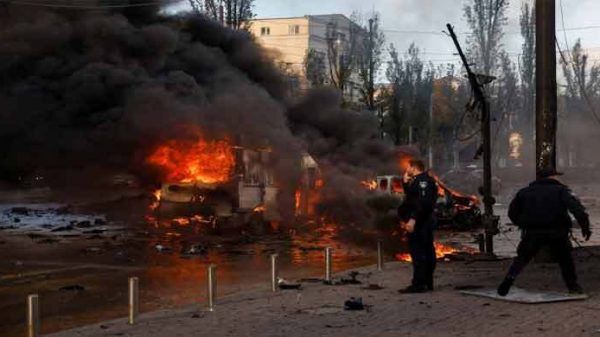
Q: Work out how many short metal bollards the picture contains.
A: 6